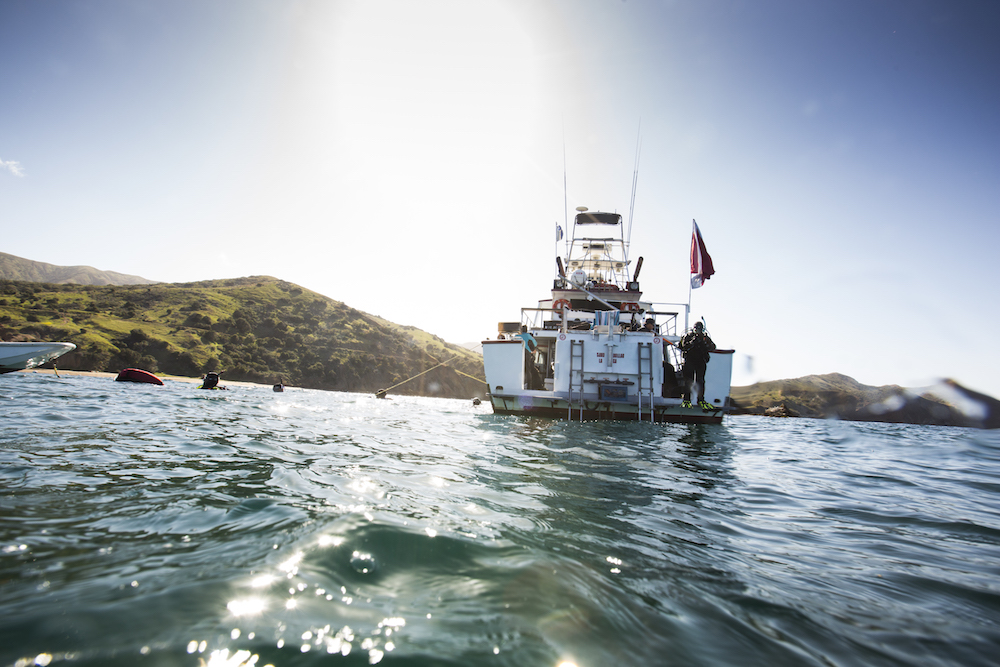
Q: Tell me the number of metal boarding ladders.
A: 2